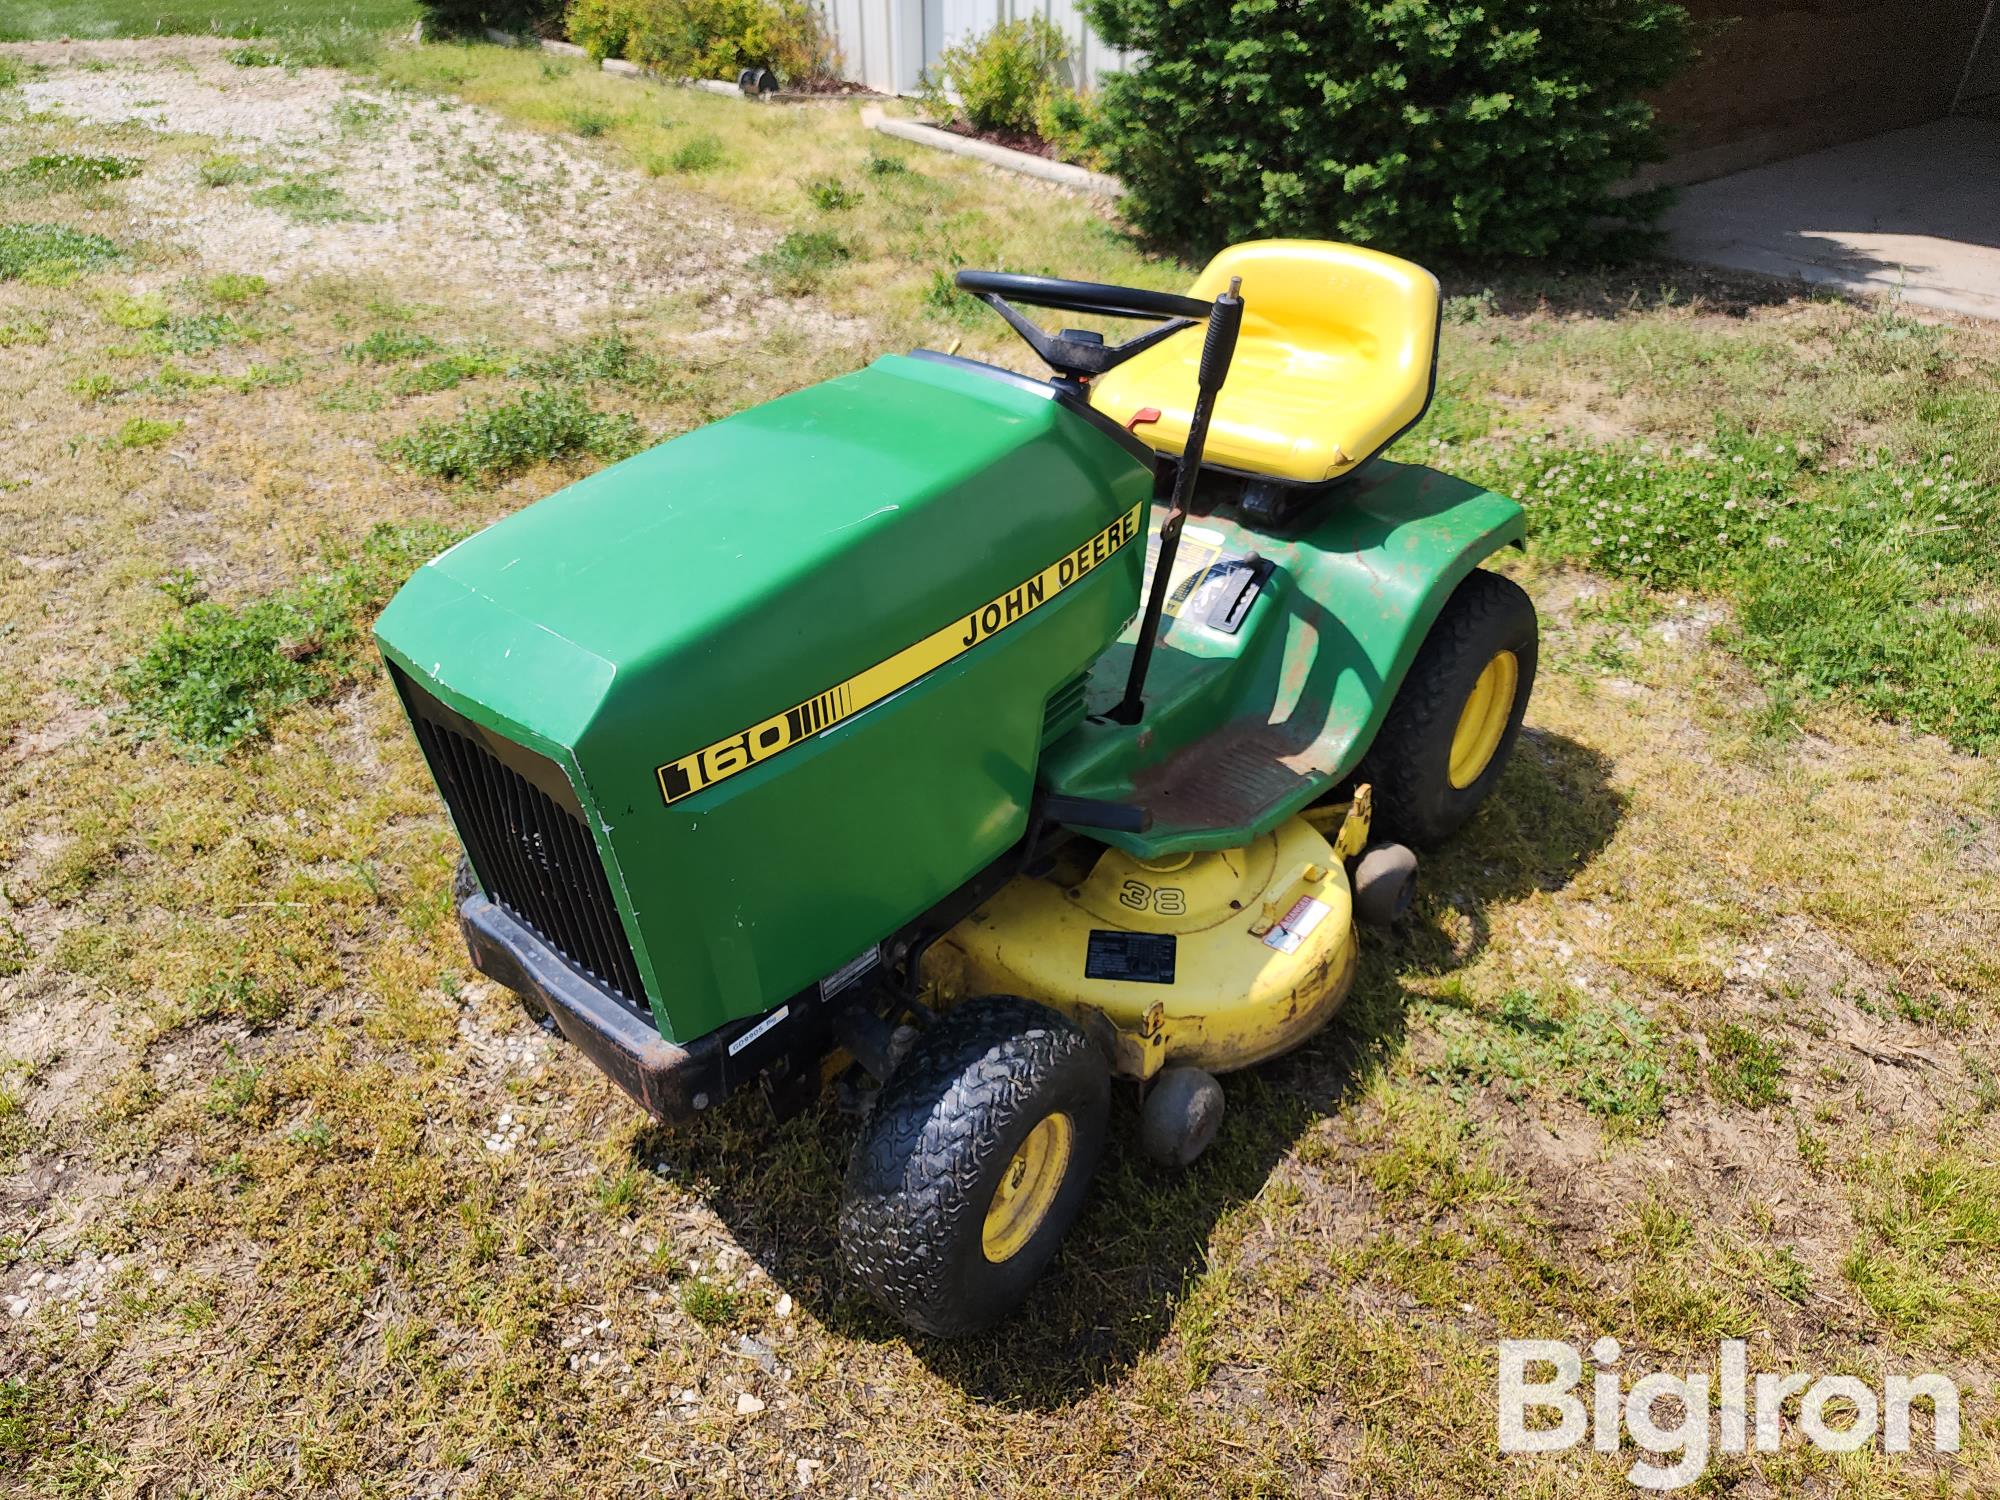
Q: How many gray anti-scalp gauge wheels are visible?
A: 2